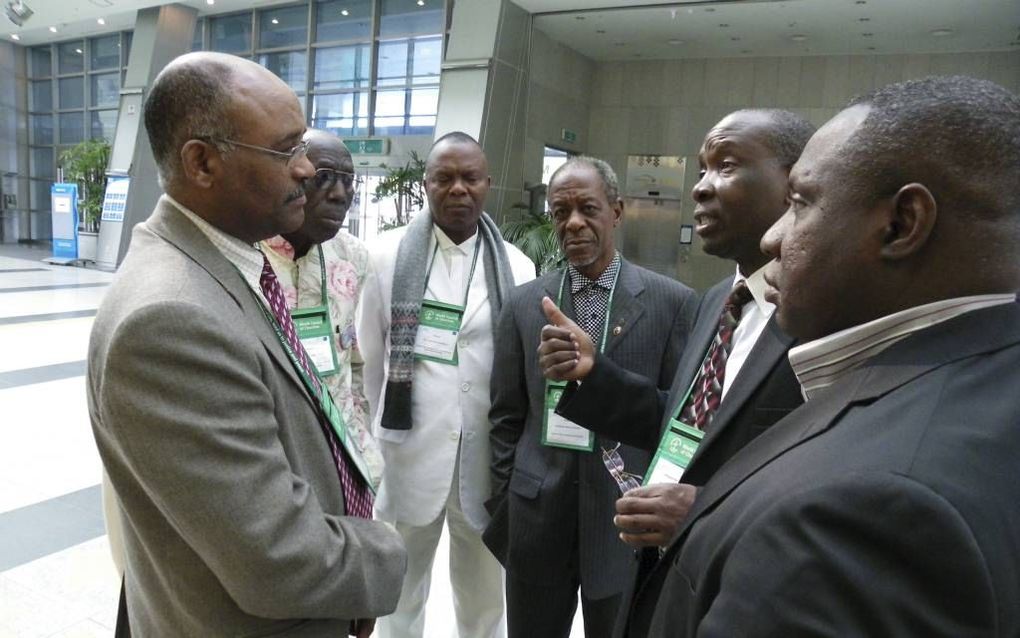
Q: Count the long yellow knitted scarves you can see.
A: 0